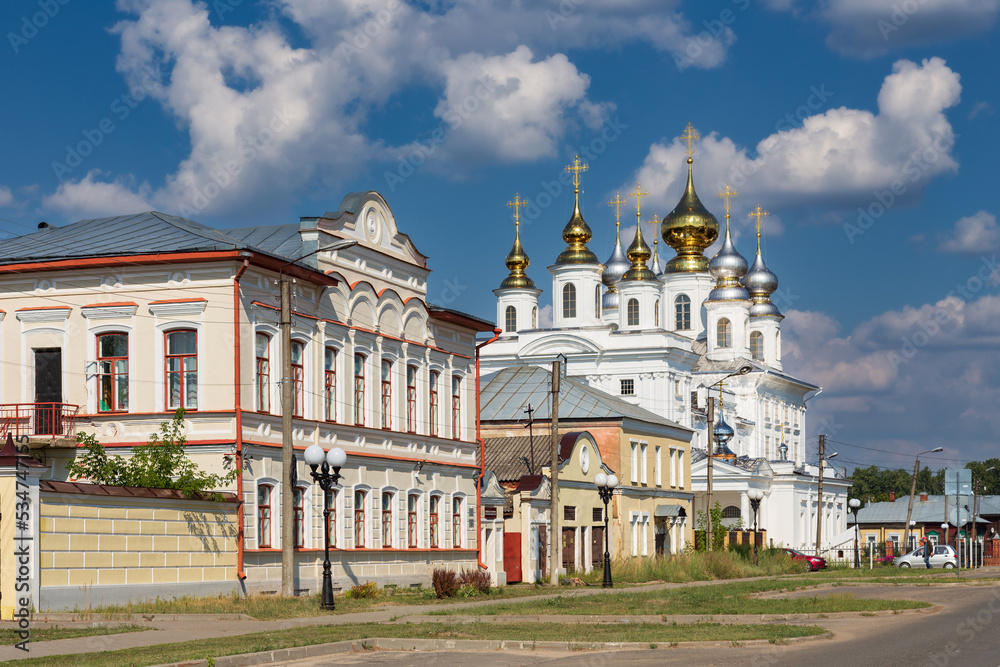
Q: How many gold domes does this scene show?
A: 4